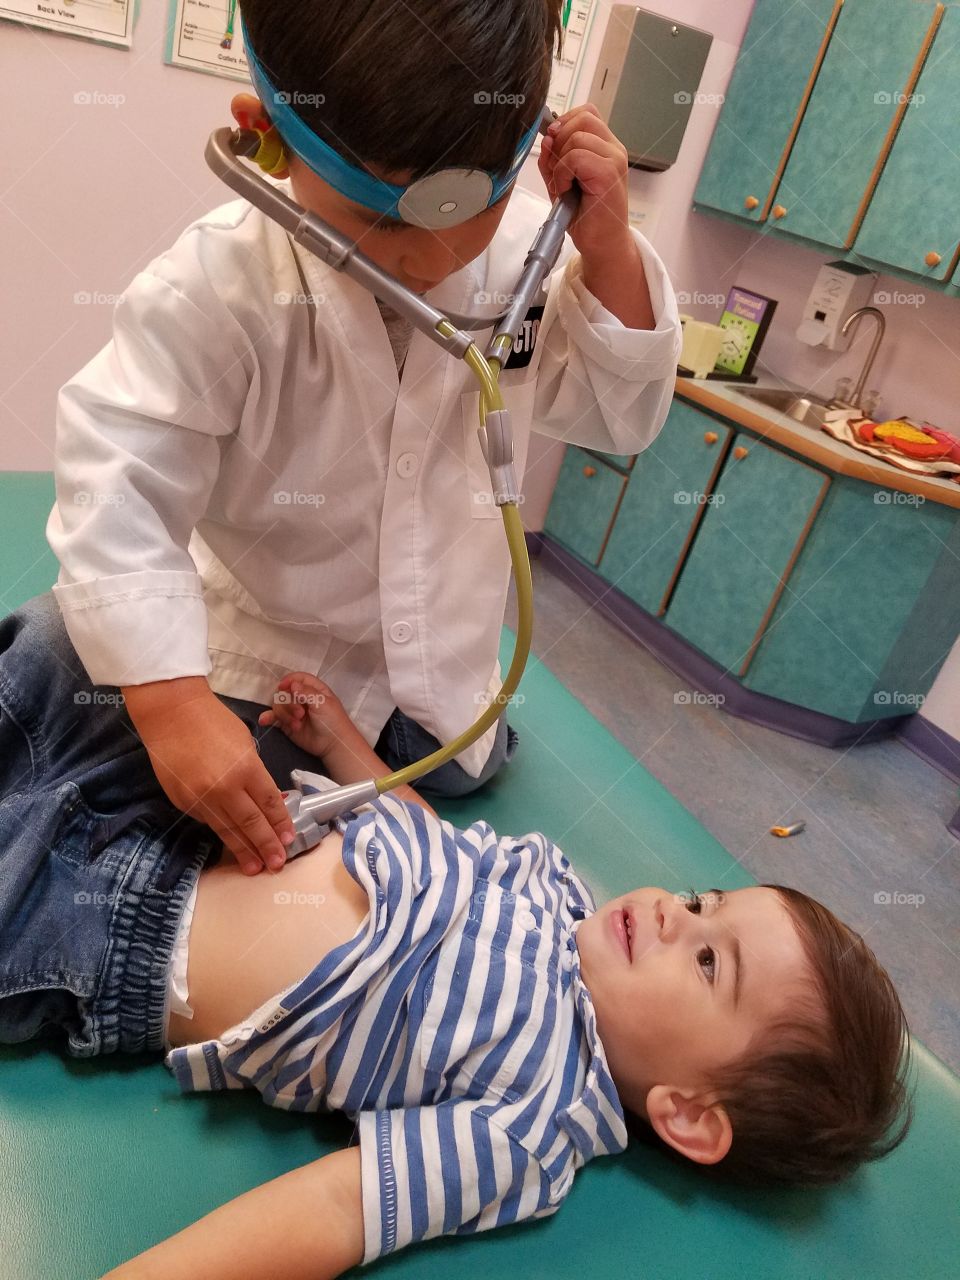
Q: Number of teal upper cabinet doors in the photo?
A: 3